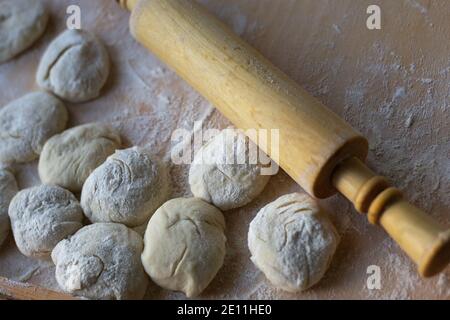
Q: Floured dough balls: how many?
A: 11